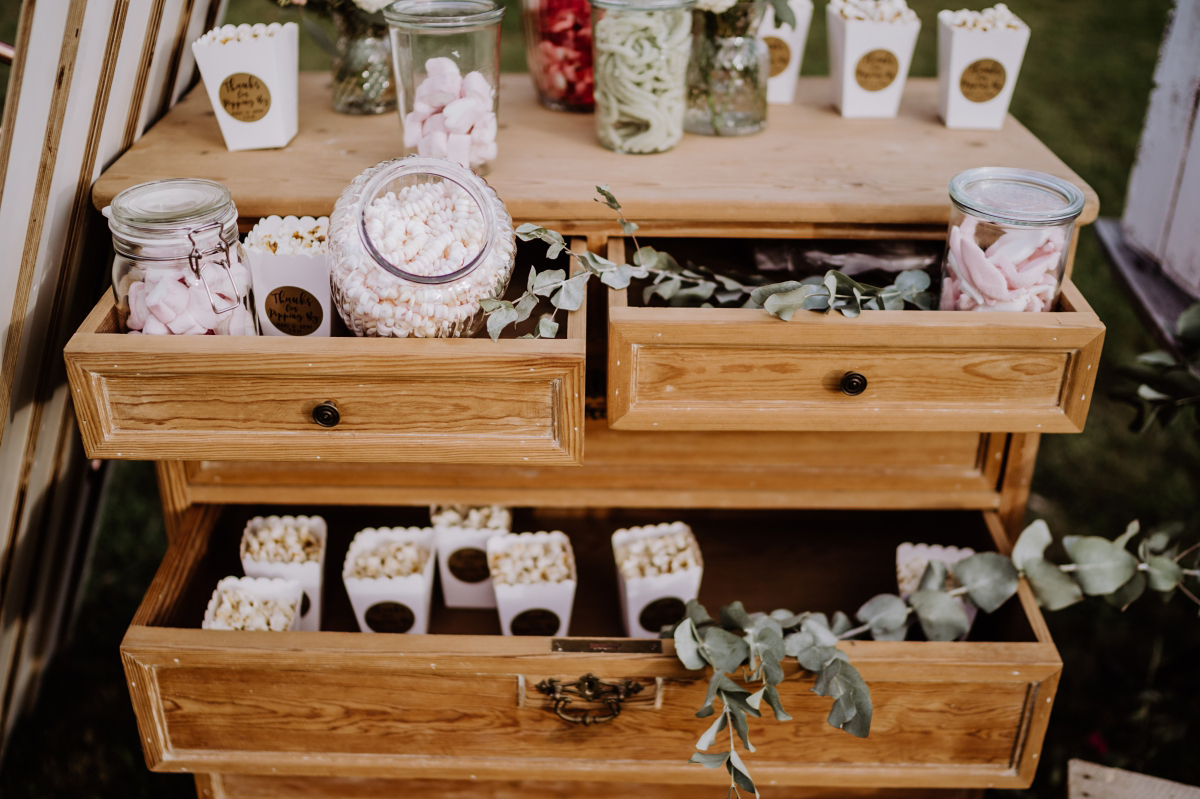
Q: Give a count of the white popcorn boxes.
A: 12